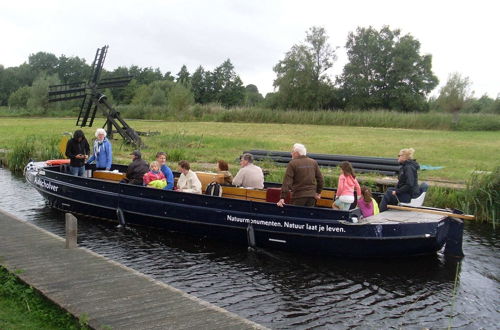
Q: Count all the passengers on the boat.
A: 12